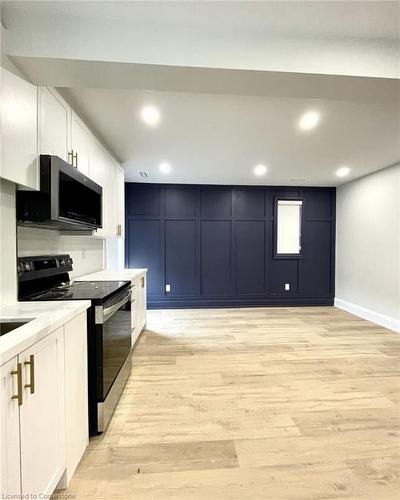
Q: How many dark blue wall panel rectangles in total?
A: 12